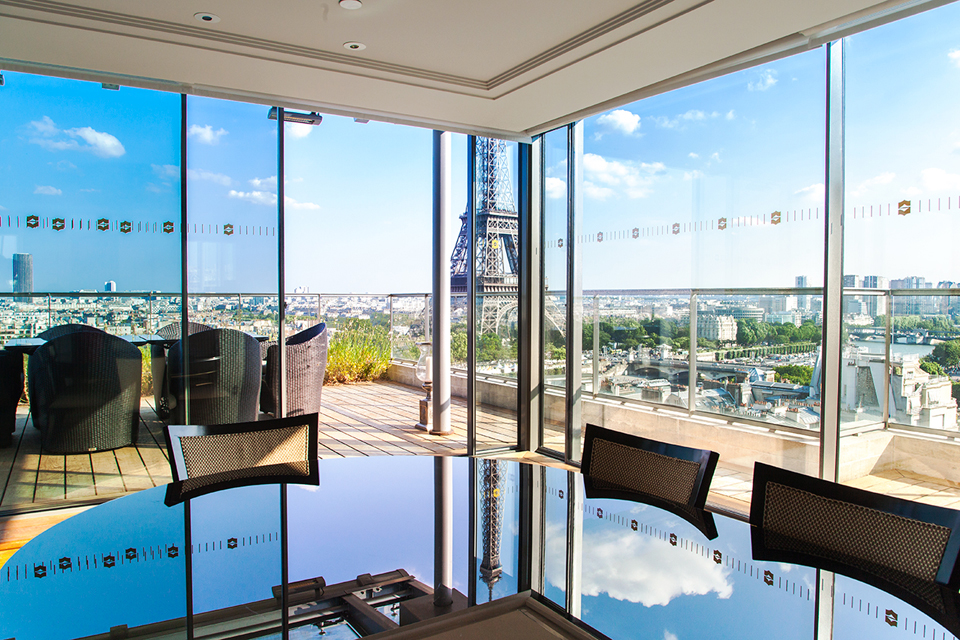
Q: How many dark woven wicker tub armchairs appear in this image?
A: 6